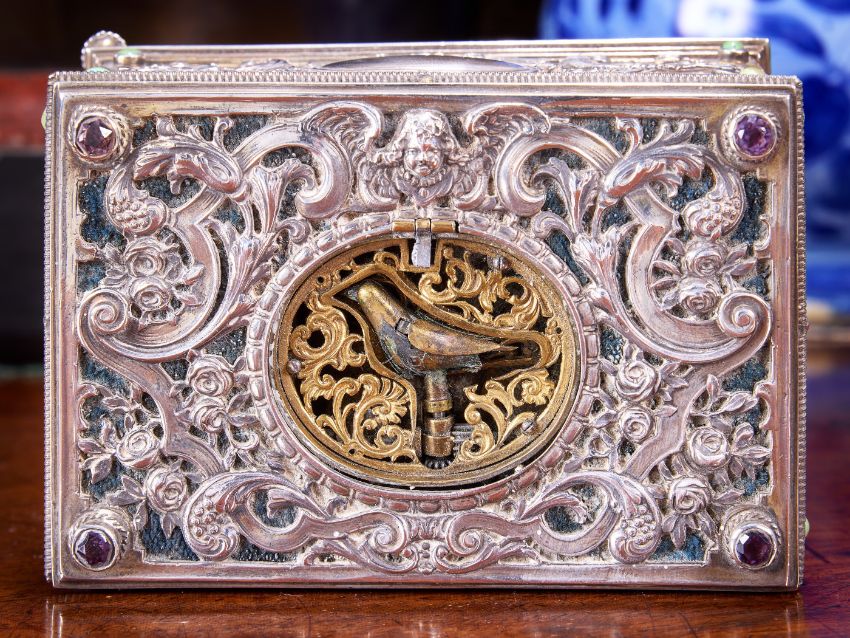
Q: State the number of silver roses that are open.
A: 12